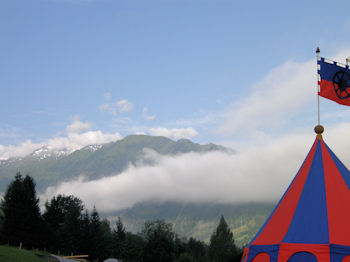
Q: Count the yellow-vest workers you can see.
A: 0